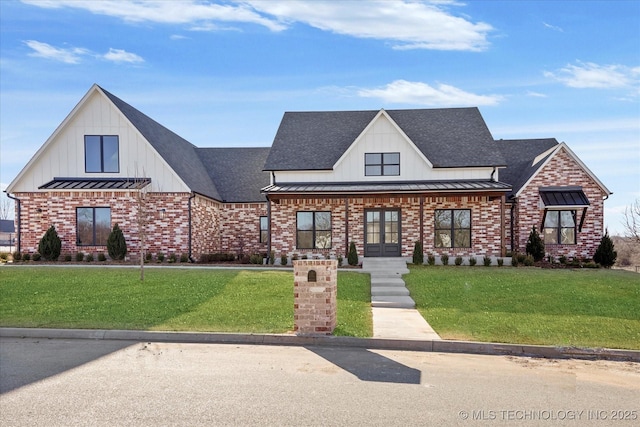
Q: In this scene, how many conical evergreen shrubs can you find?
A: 6